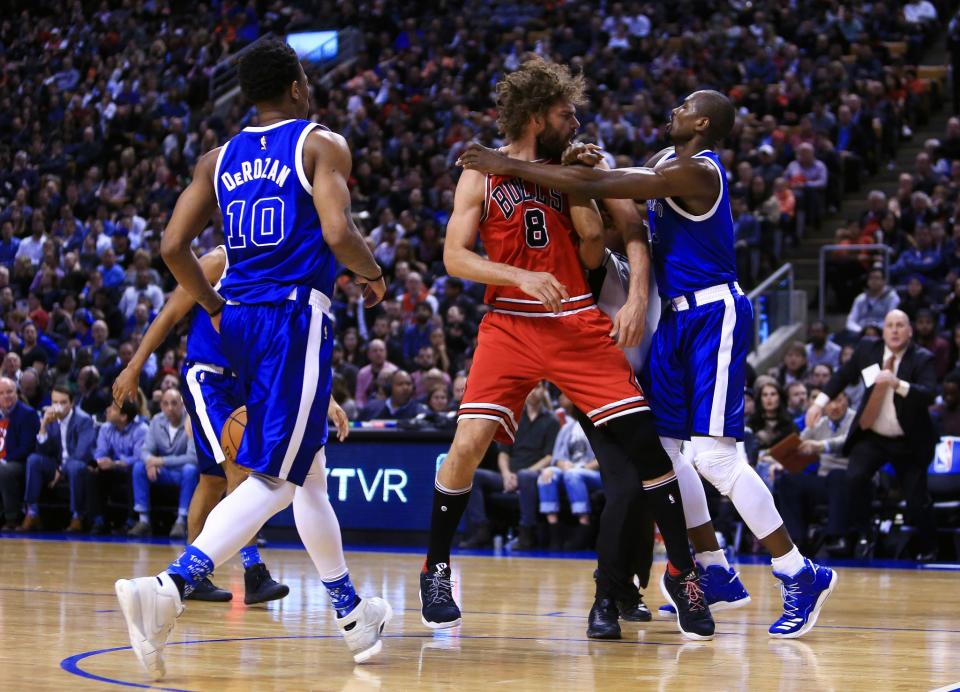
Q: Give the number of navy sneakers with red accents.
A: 2